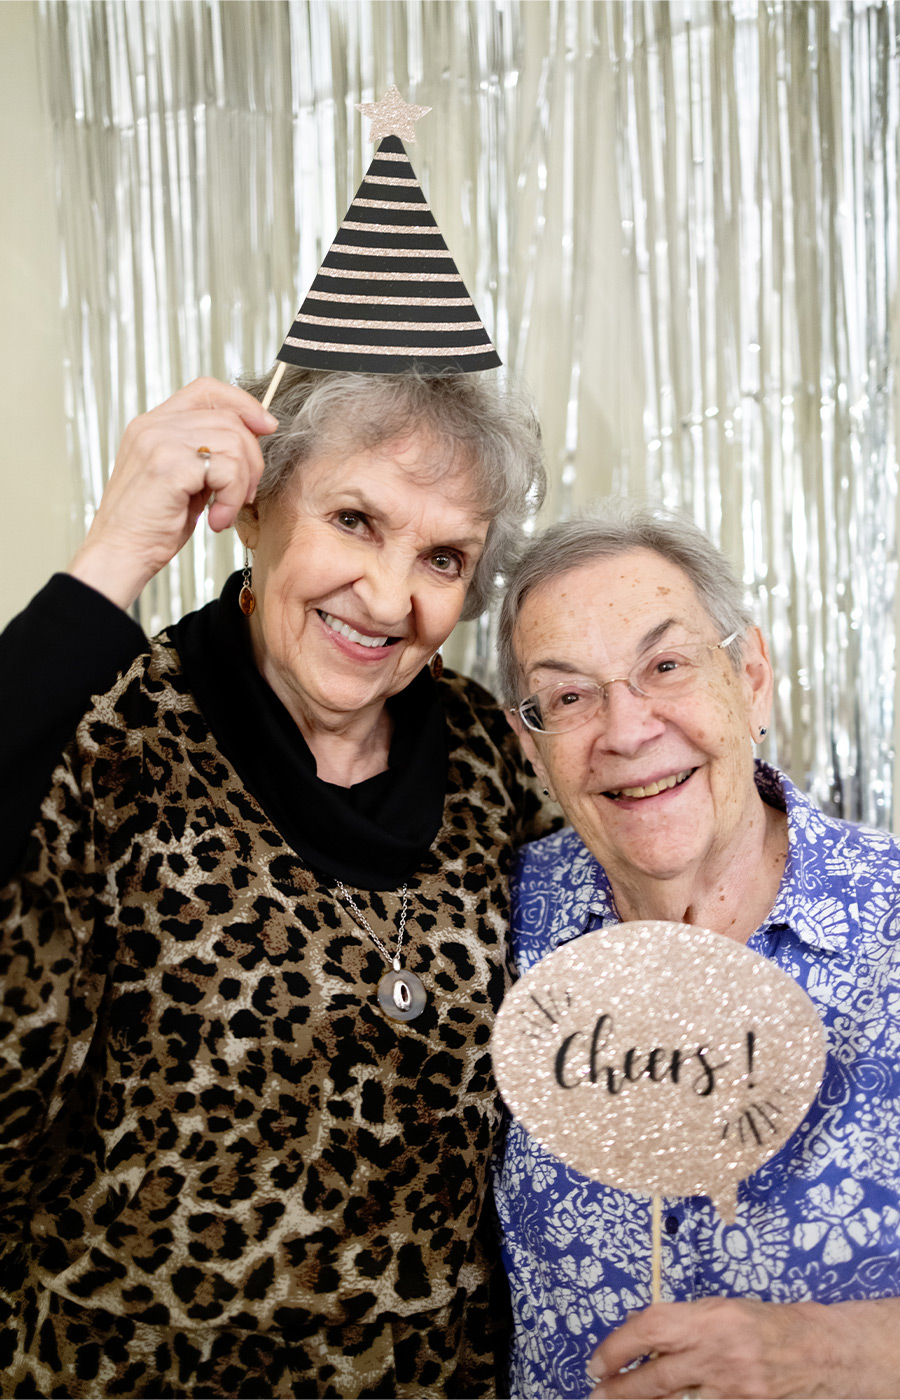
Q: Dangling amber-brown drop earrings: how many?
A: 2